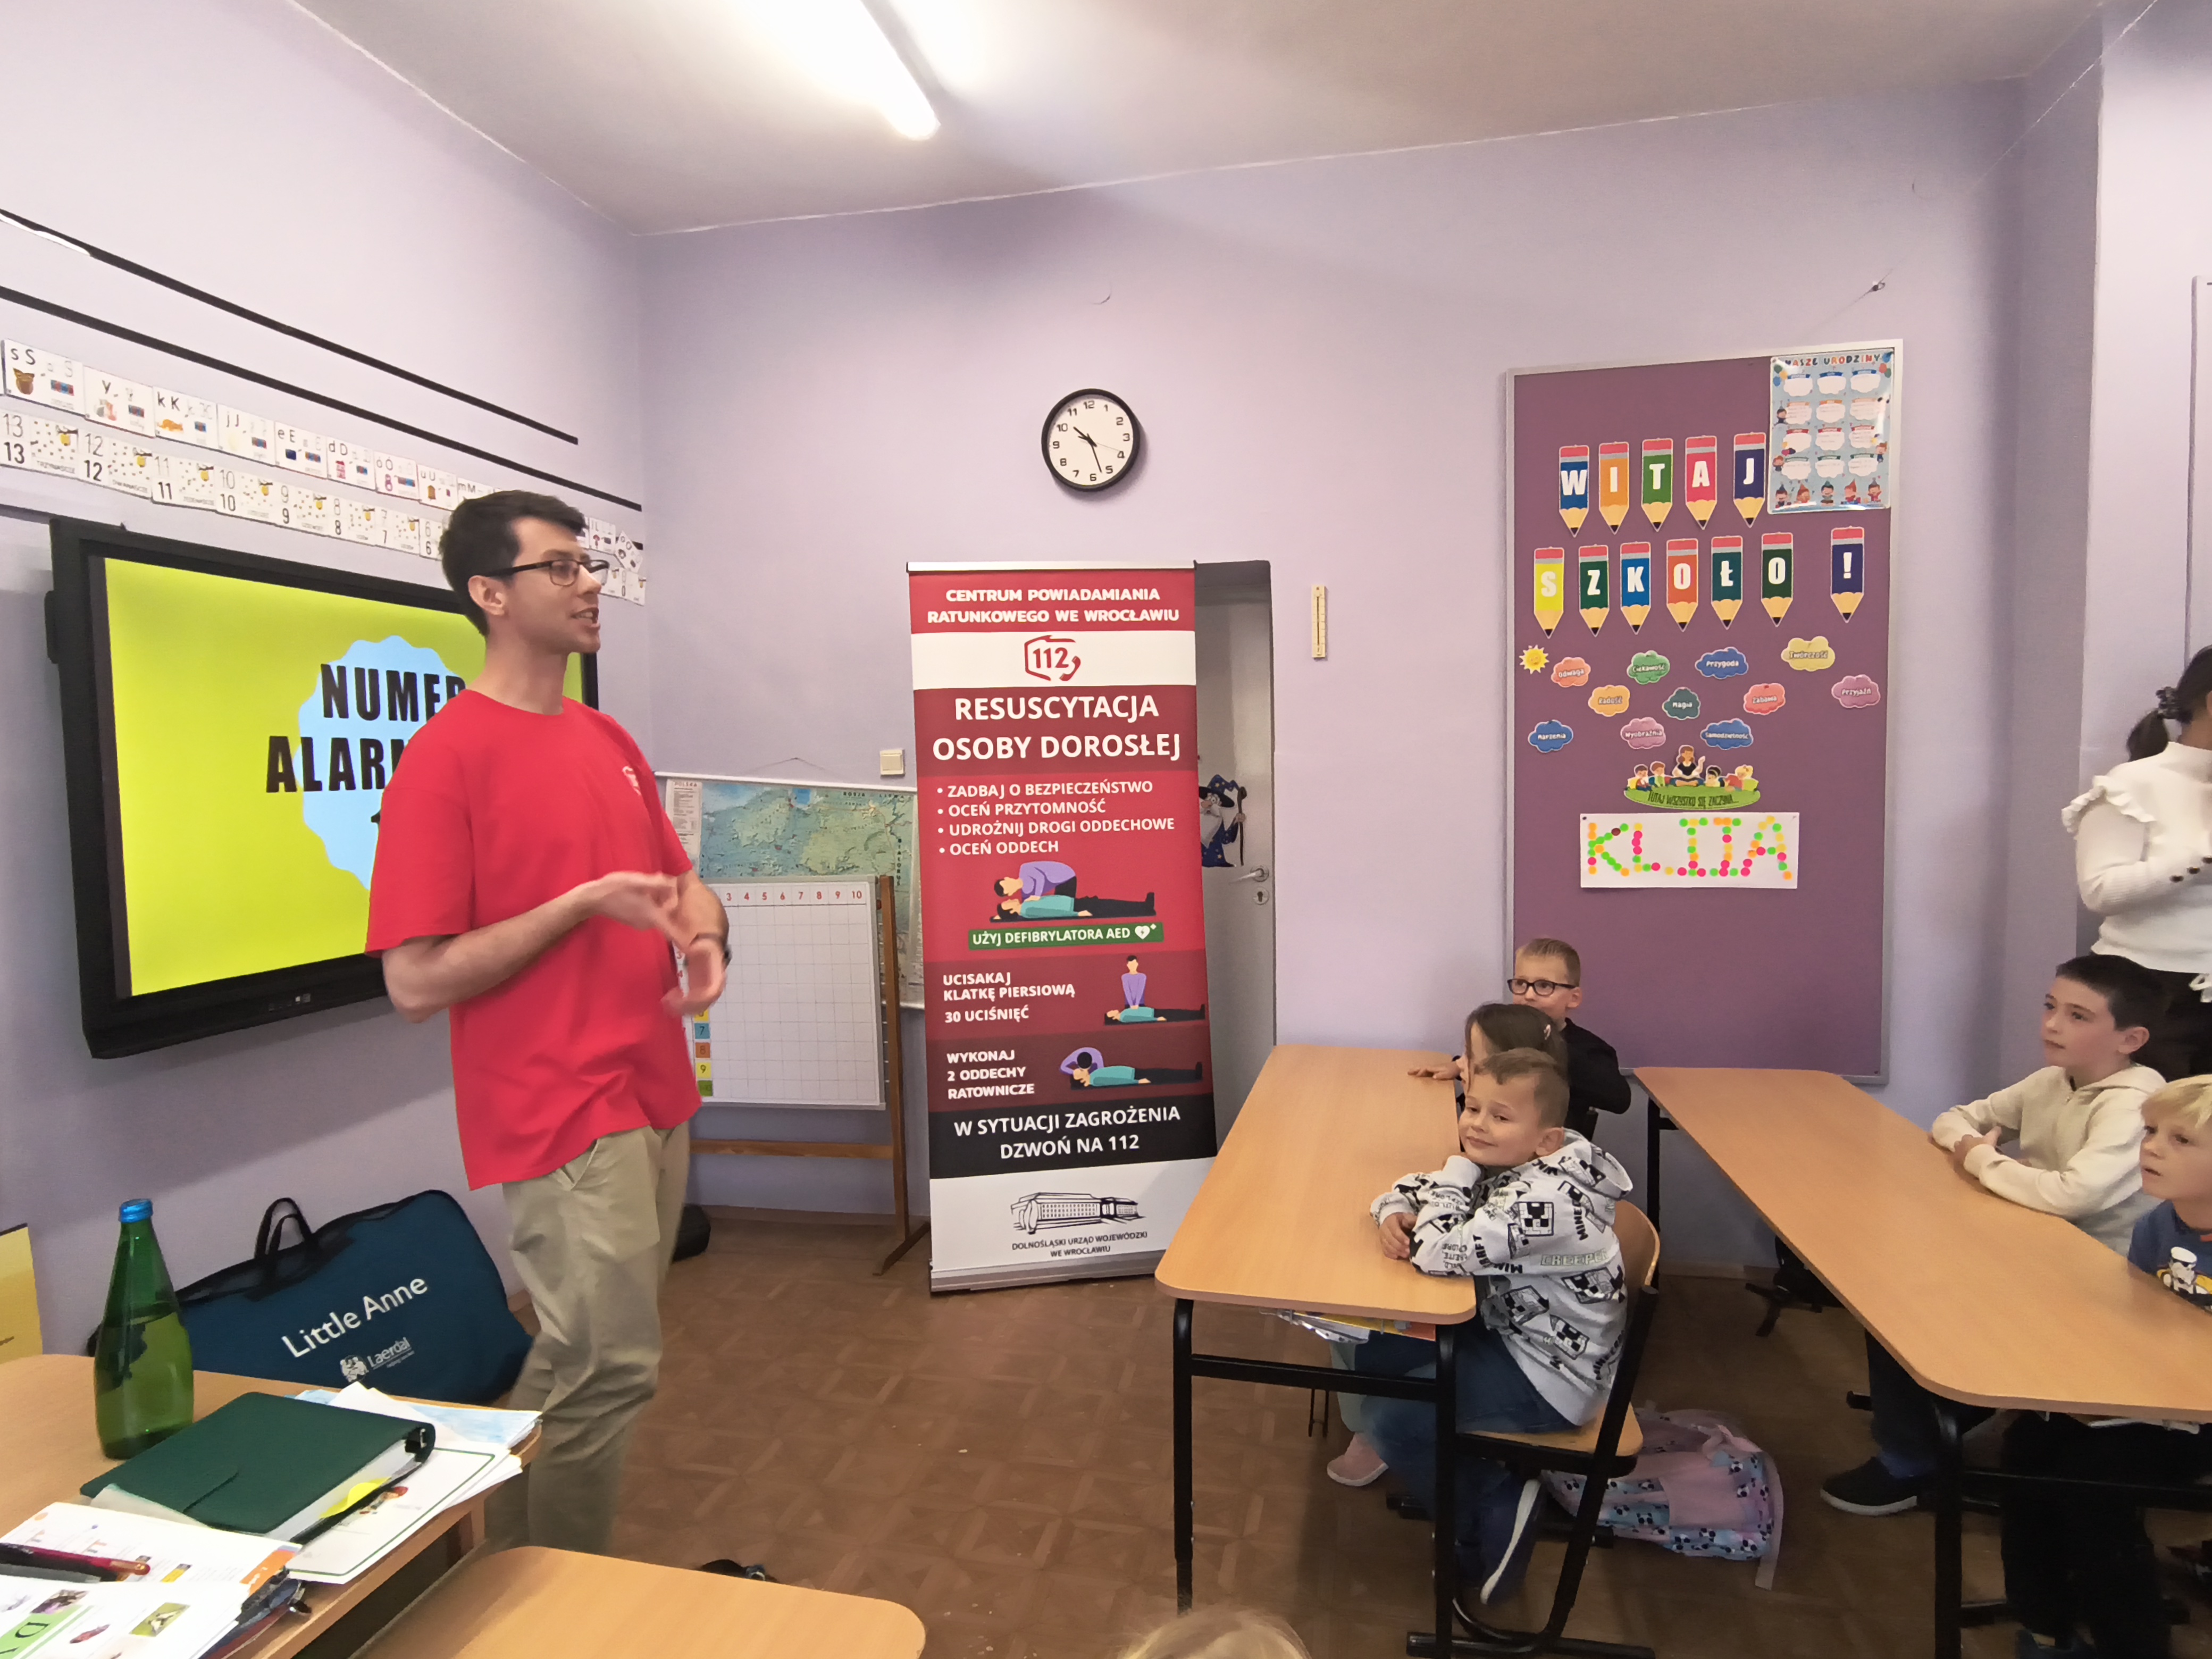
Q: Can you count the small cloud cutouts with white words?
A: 11